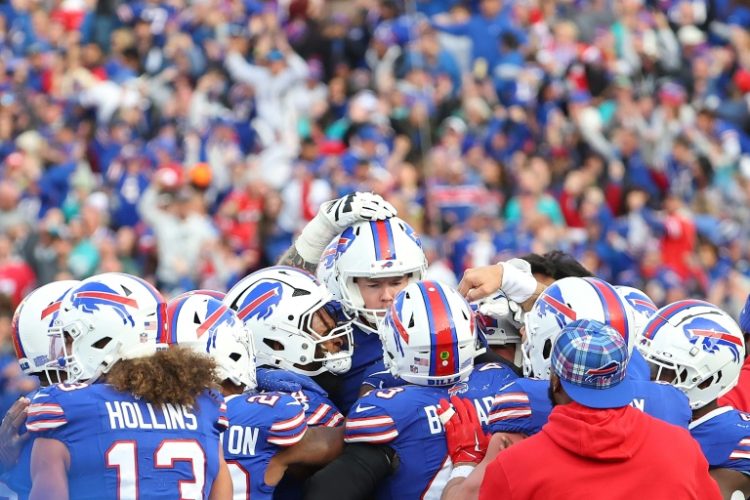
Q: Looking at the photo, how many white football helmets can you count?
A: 11